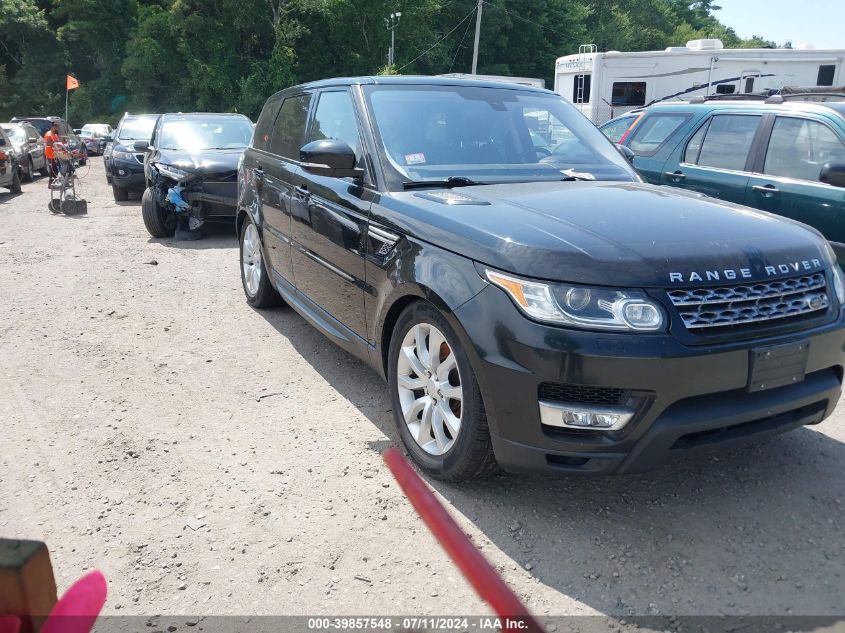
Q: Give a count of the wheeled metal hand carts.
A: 1